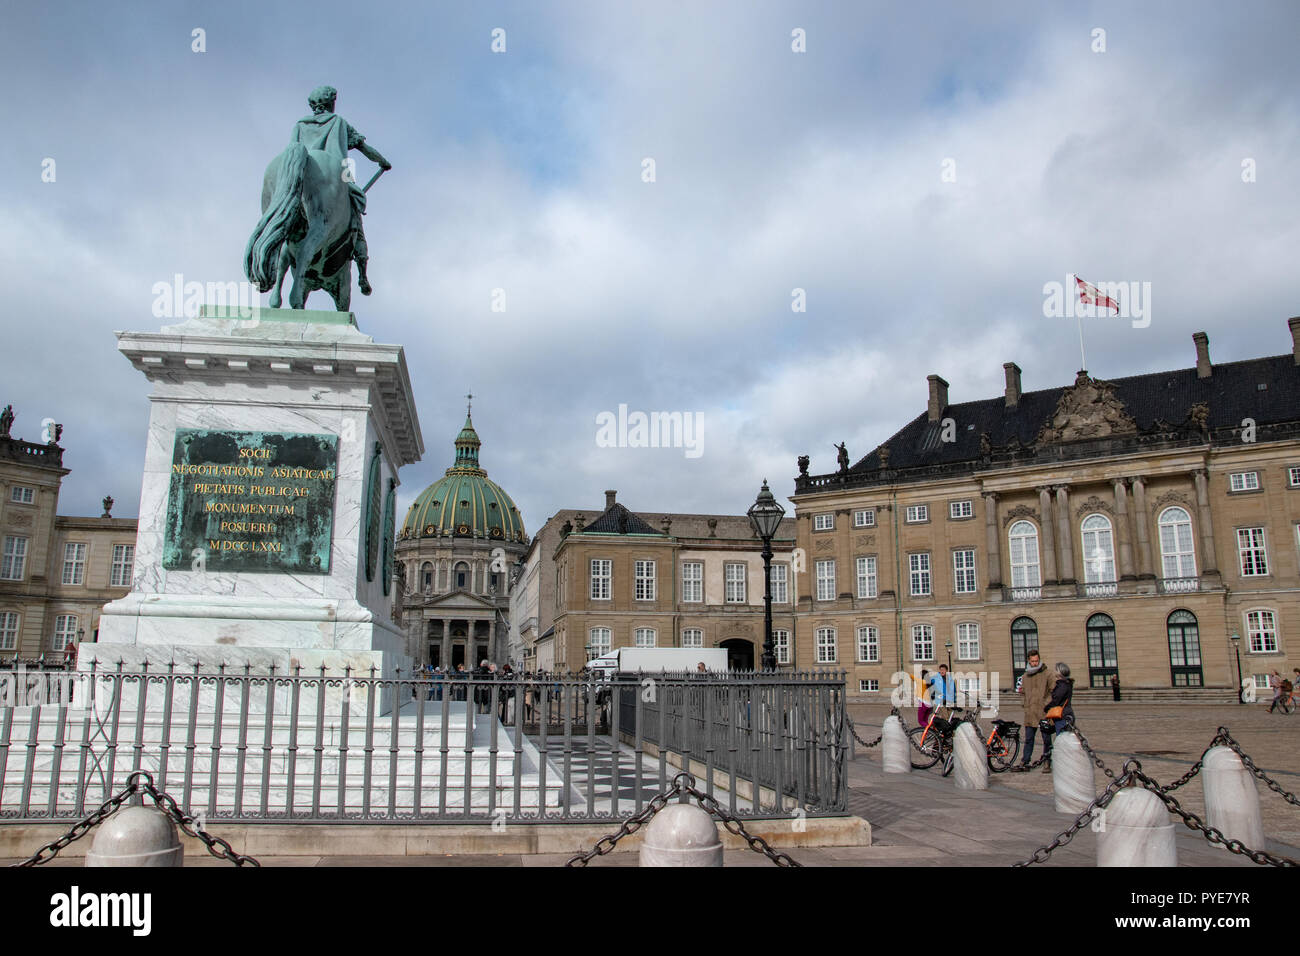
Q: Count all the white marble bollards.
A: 7